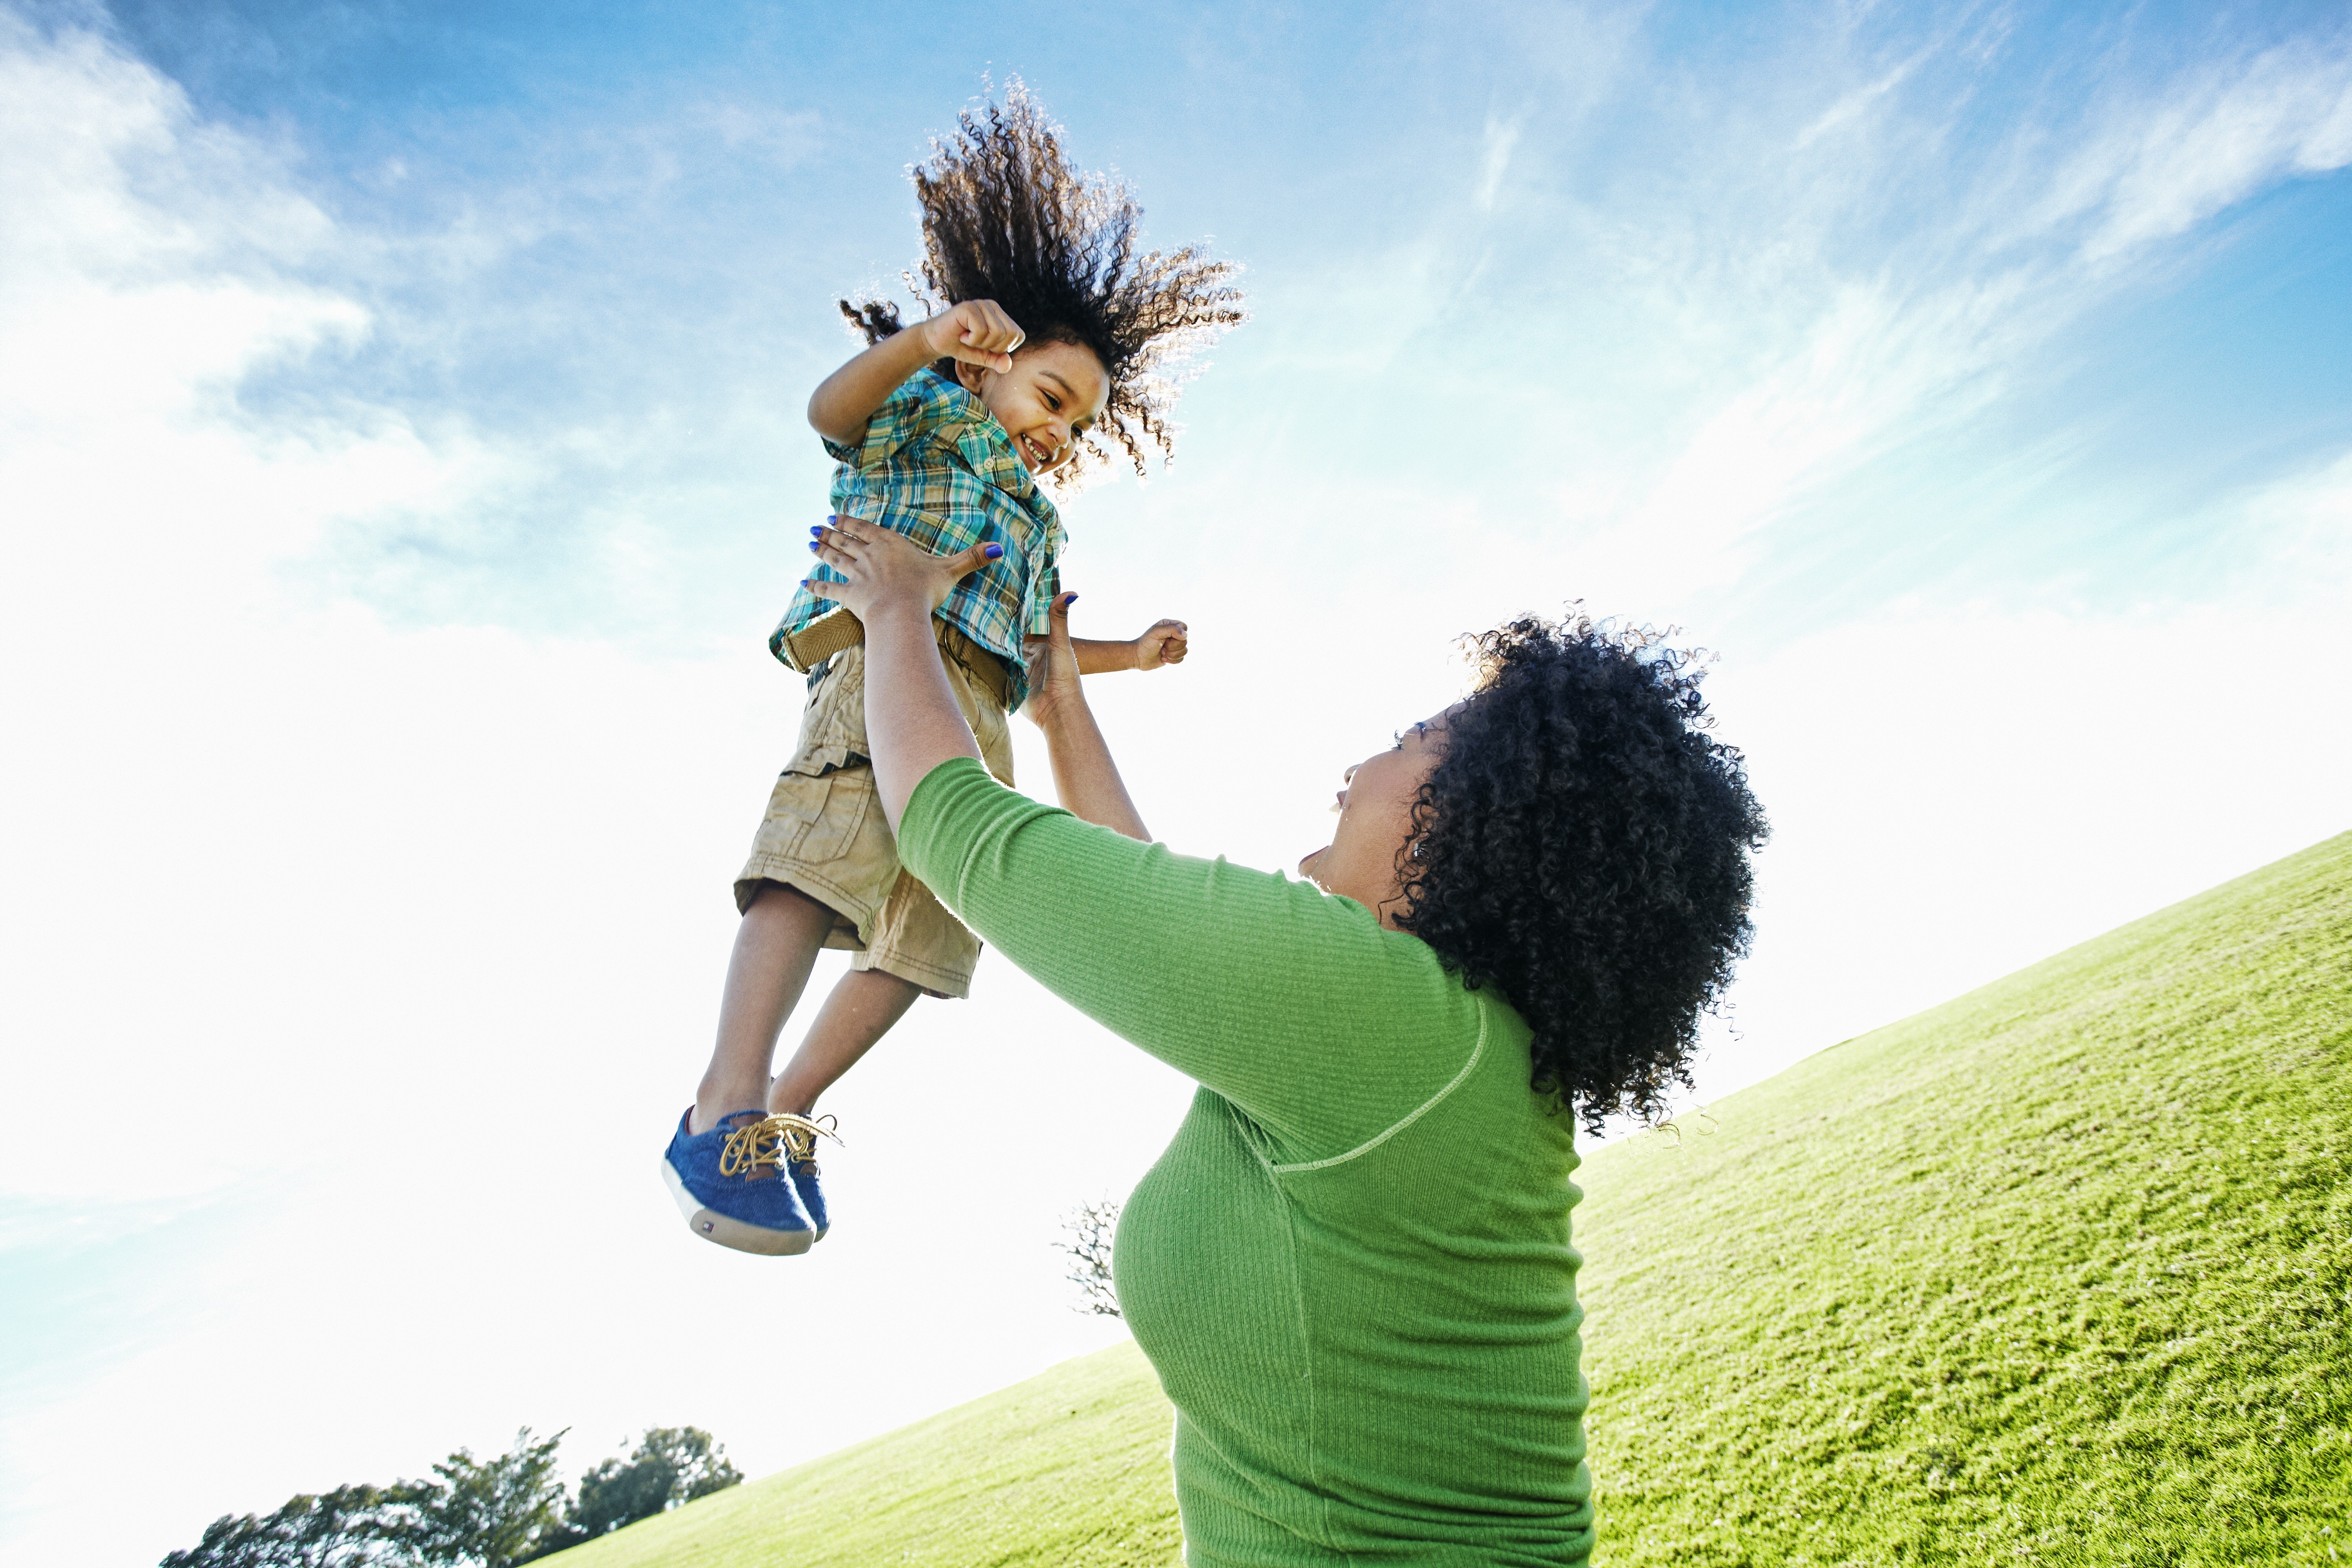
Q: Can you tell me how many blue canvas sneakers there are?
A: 2